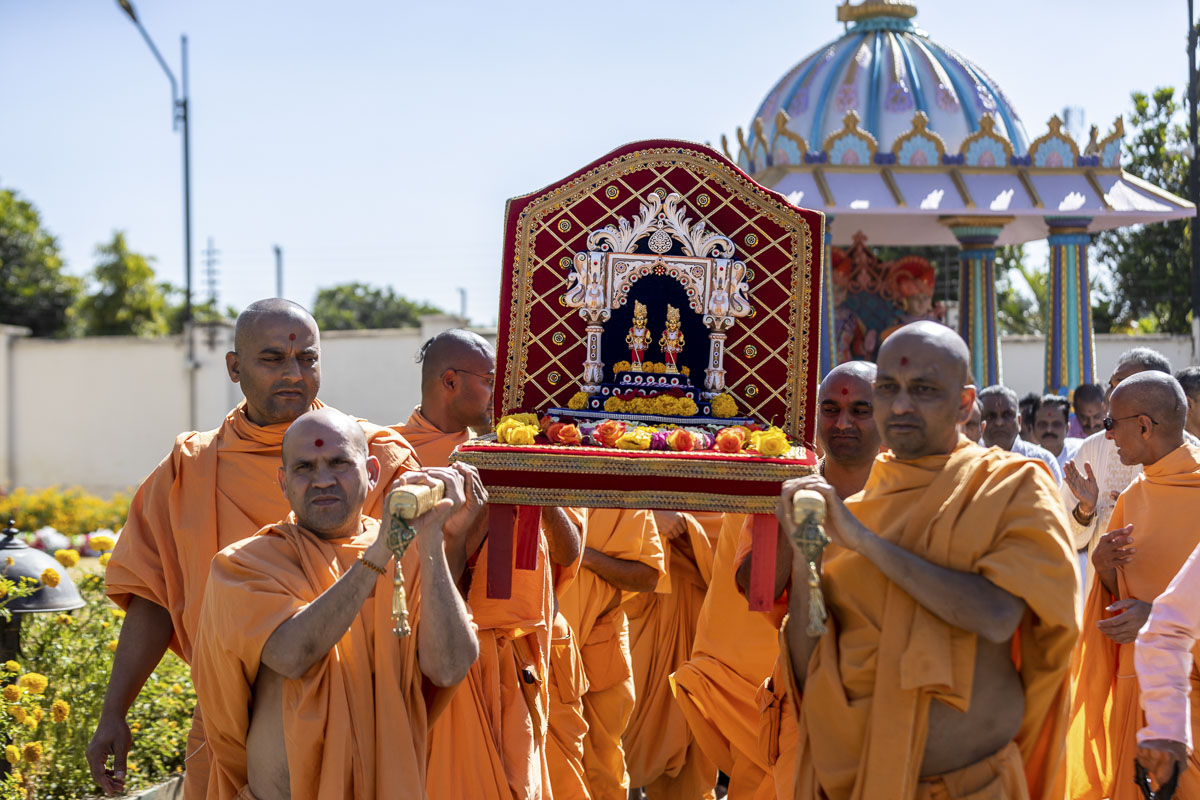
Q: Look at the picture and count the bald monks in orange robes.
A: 6